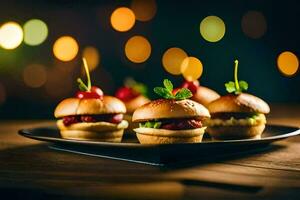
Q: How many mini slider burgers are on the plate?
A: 5